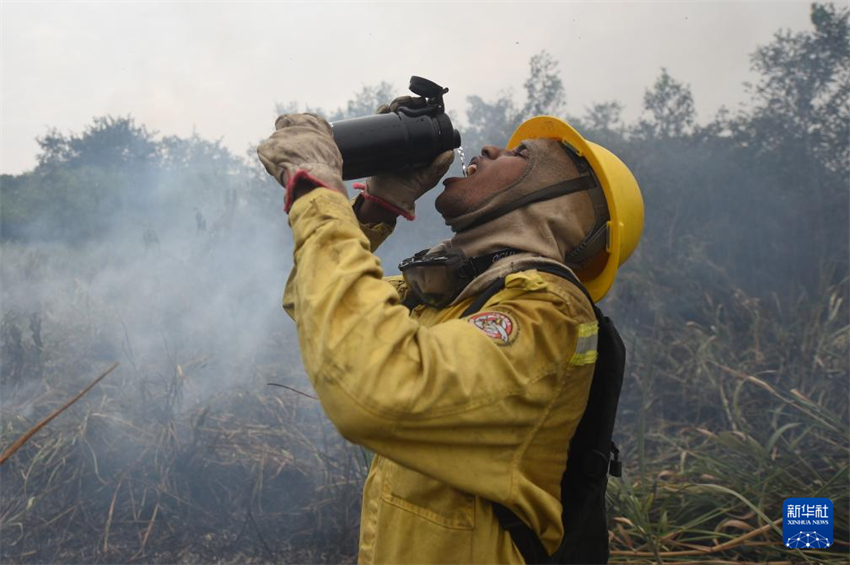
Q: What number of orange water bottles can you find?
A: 0